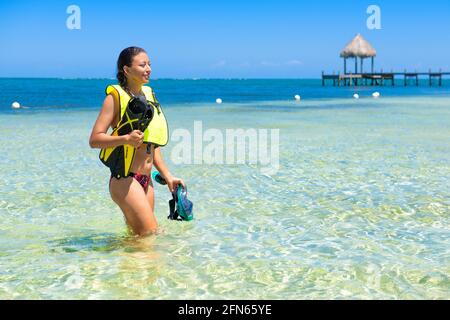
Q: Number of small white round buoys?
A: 5